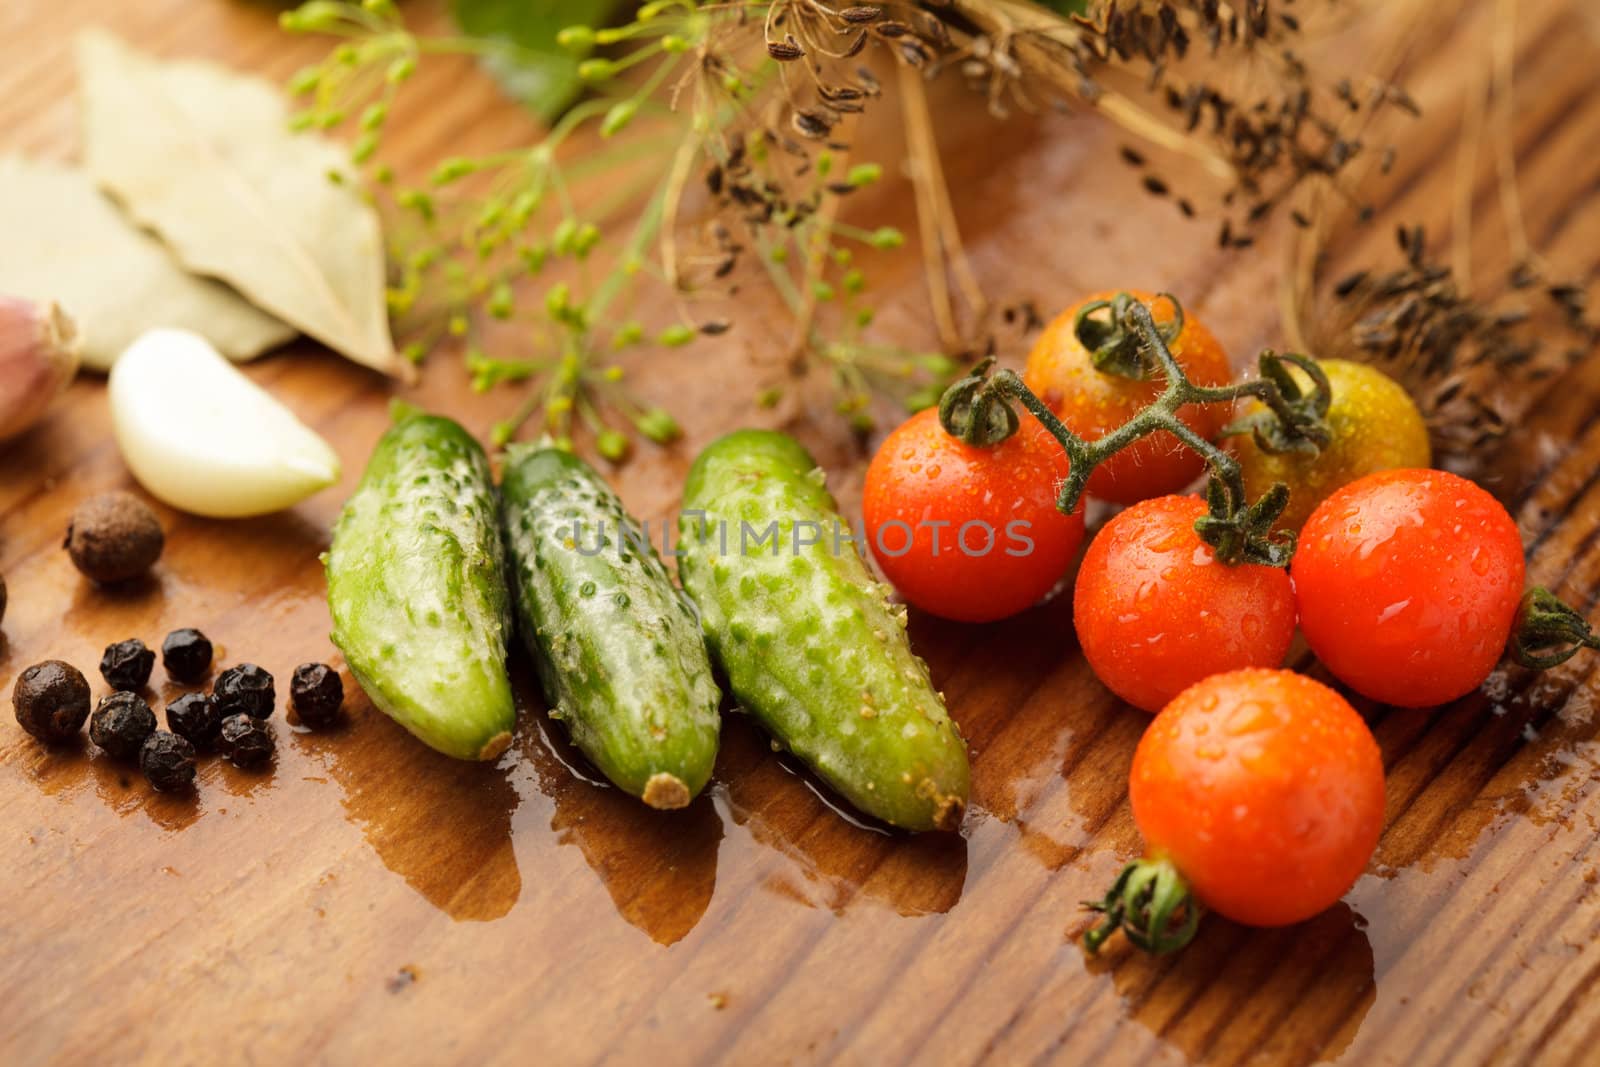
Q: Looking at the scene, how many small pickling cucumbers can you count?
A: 3